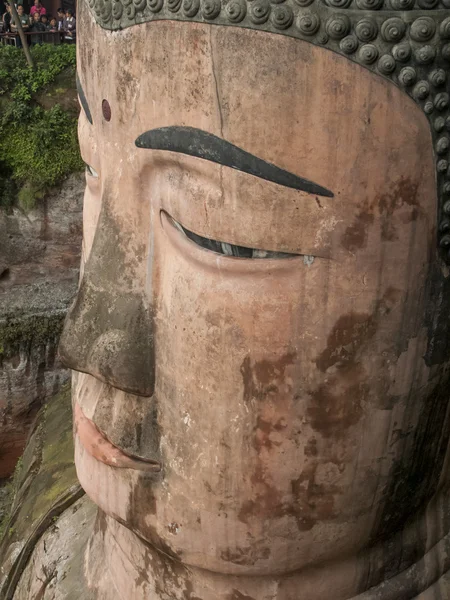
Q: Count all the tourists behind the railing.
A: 8